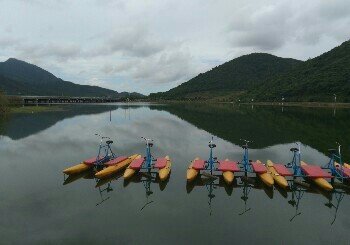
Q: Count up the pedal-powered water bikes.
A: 6